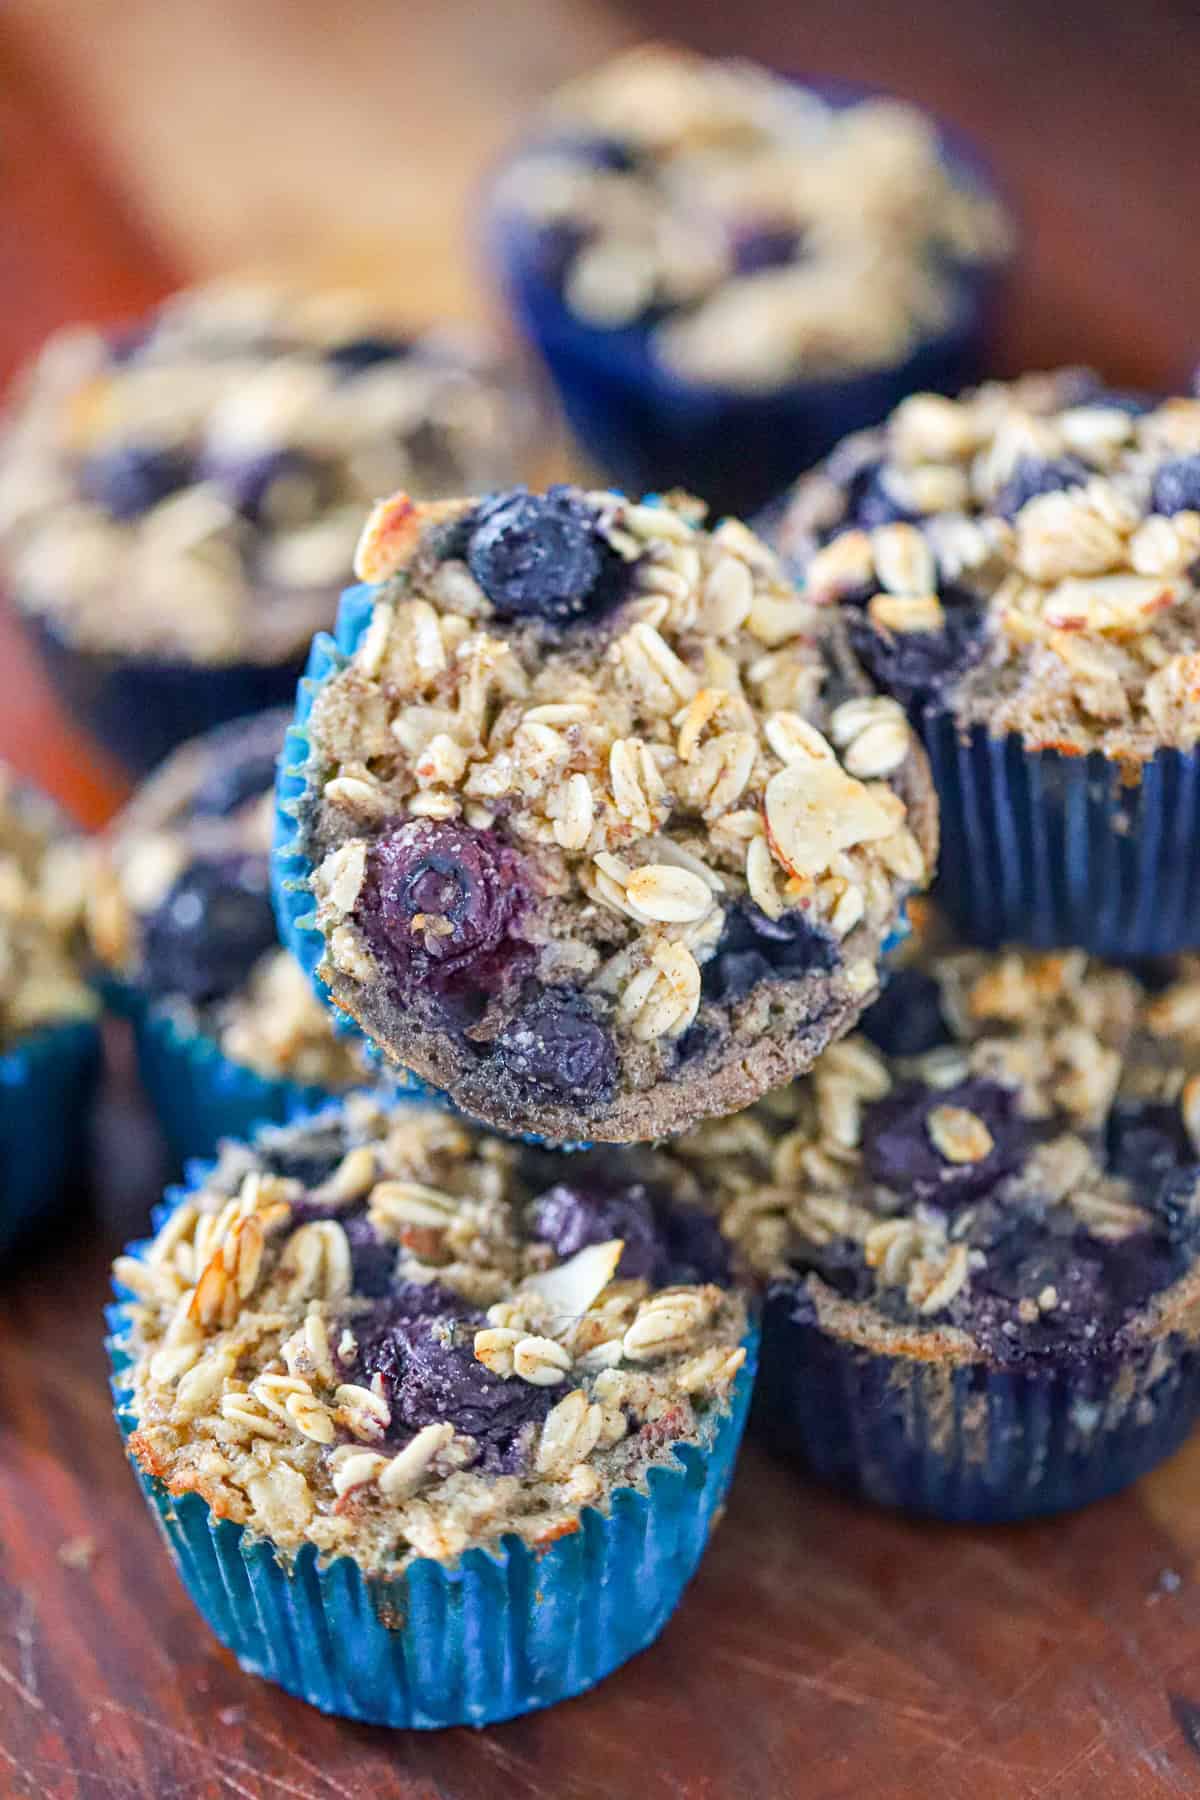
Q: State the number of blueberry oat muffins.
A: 8